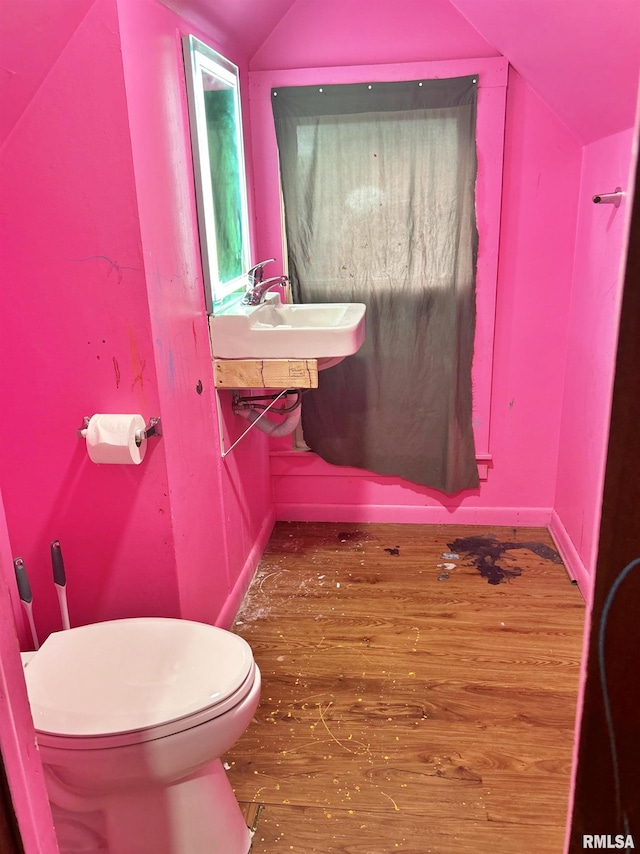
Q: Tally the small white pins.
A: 5